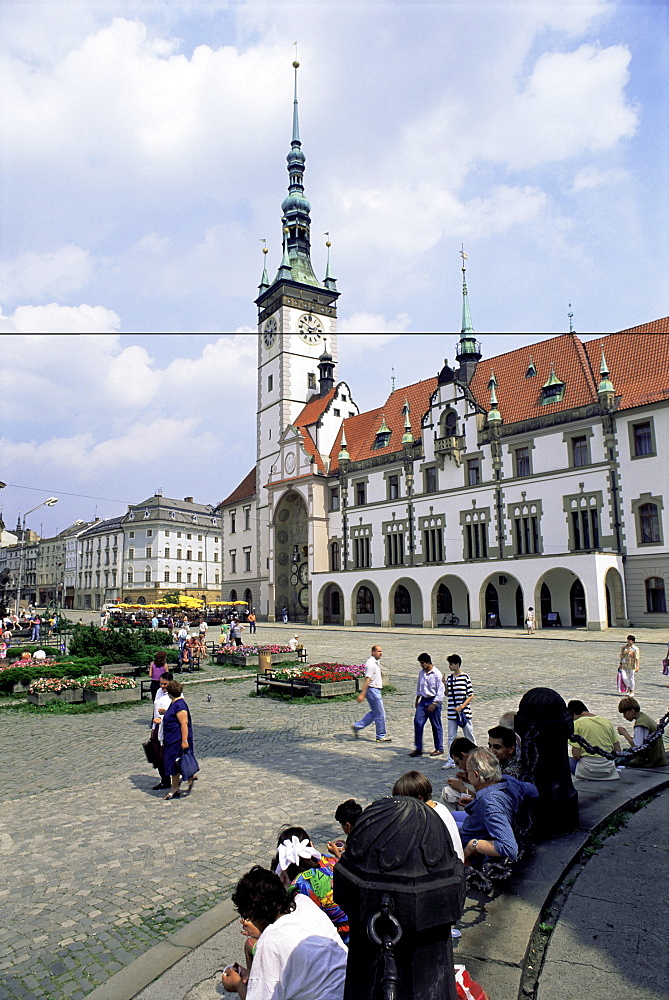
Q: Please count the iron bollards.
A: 2